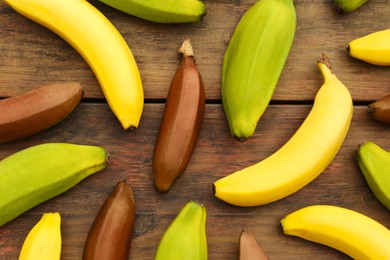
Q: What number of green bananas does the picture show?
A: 6